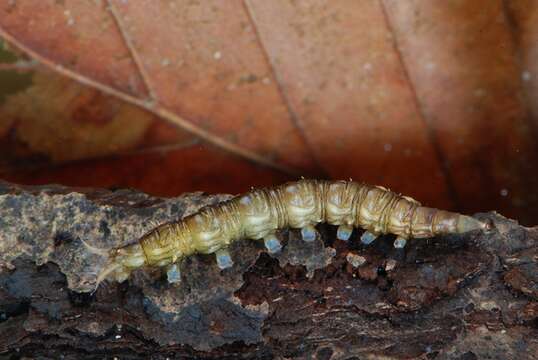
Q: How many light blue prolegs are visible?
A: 7